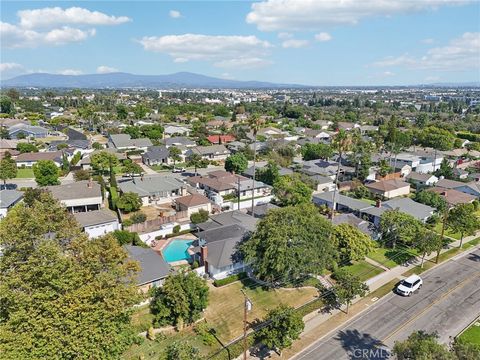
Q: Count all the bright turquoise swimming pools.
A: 1